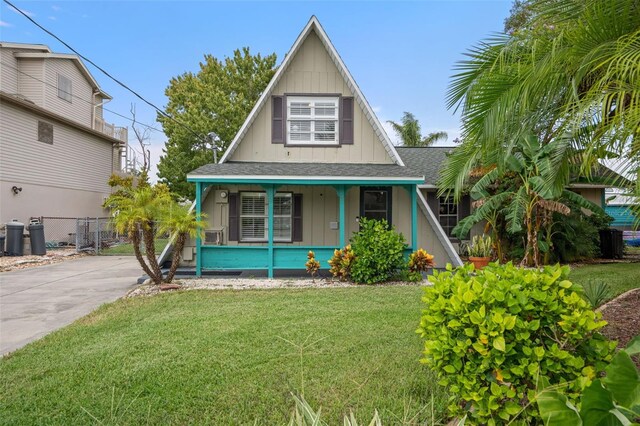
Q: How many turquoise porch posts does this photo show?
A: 4